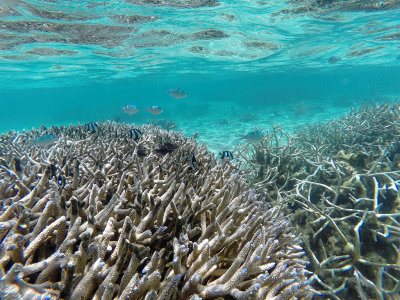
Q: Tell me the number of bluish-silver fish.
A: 5